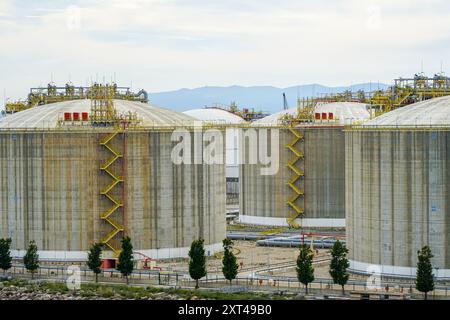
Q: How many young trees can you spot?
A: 9